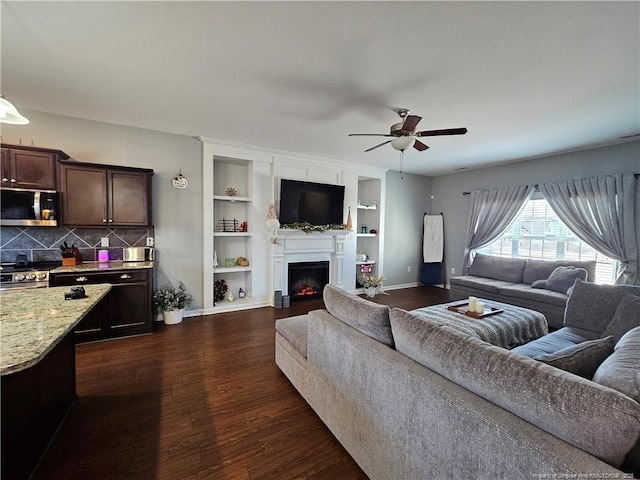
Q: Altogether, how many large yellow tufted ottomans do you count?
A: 0